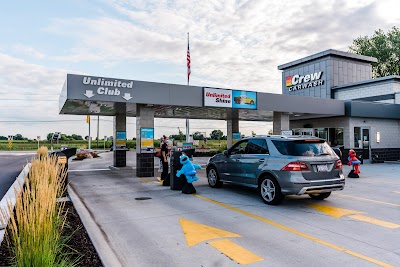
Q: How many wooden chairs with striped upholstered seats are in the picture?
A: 0